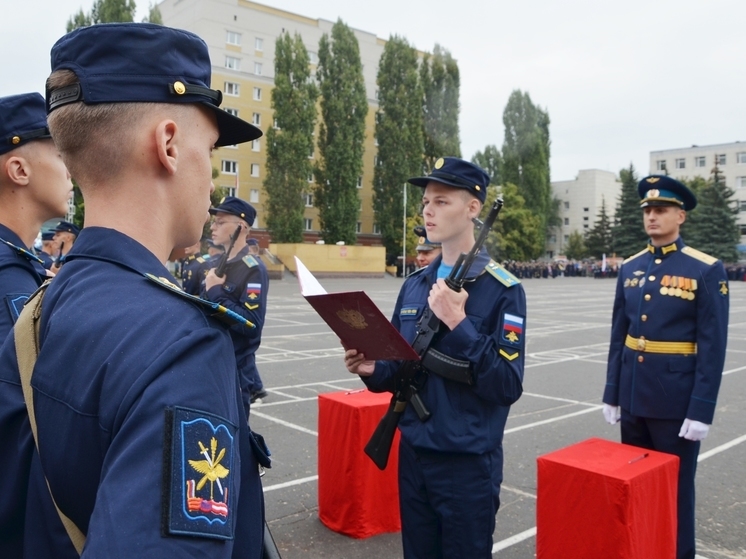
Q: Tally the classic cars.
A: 0